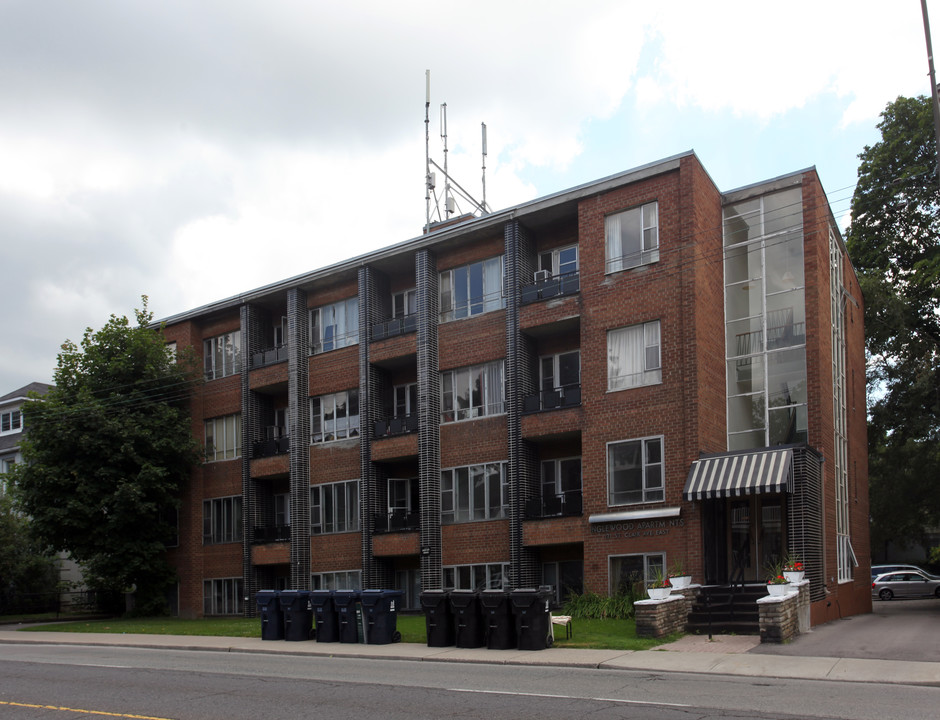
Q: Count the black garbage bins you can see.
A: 4